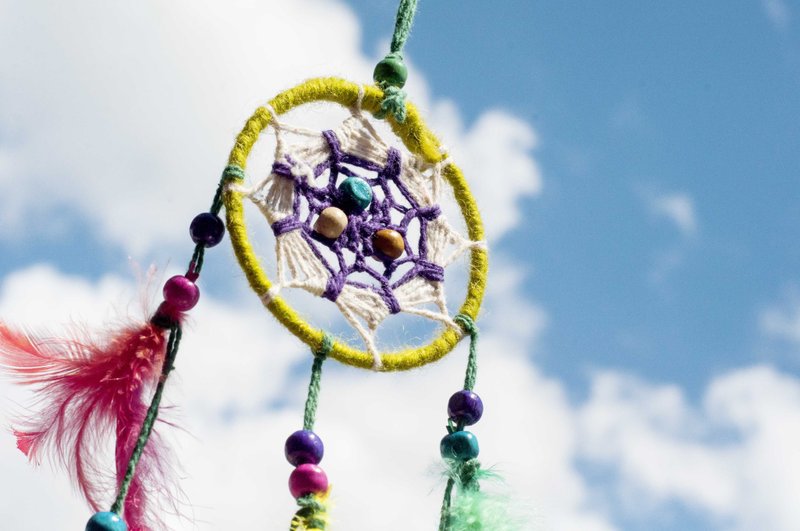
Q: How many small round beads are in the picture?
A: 11